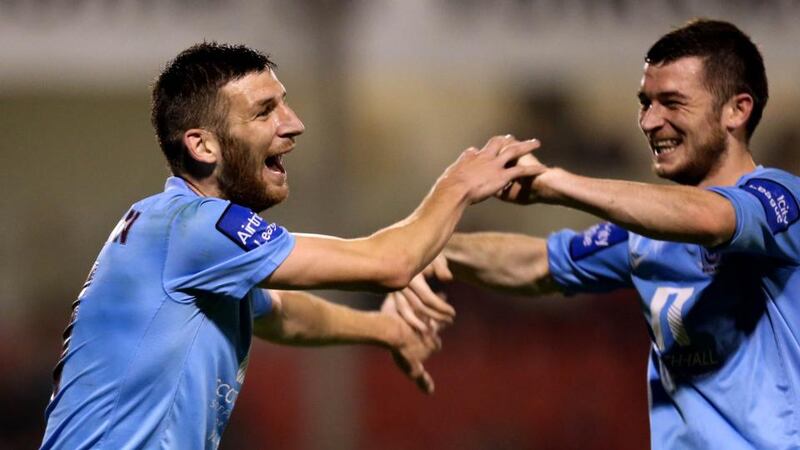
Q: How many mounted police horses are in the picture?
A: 0